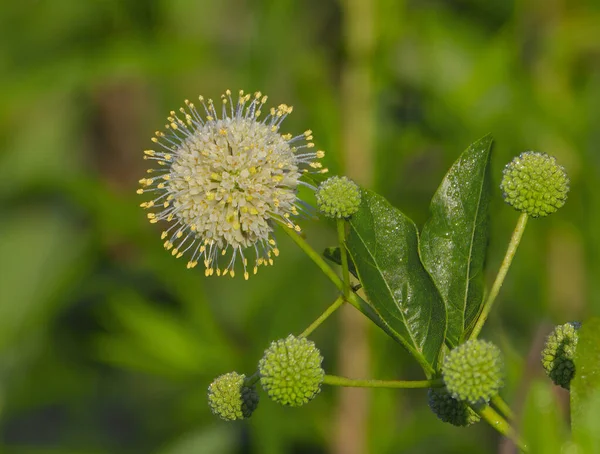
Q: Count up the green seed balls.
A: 7